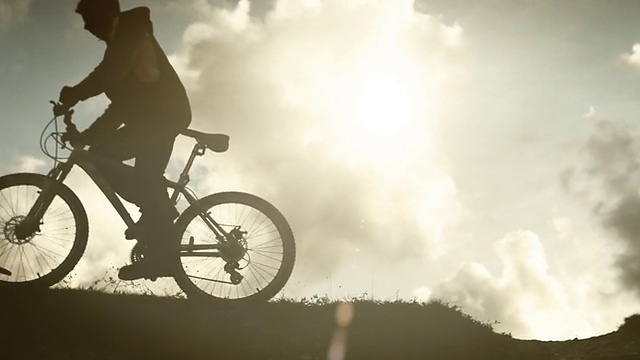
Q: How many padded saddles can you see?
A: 1